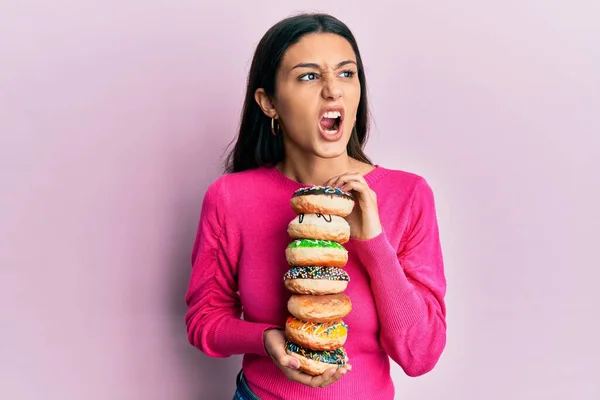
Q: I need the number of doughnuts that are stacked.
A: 7